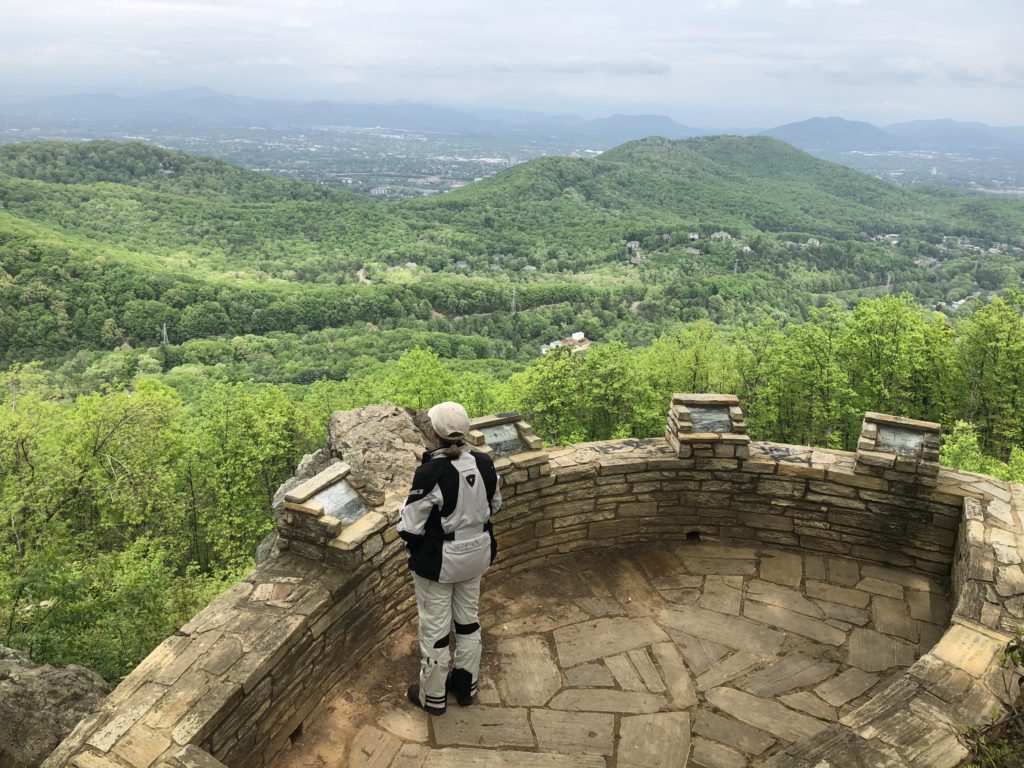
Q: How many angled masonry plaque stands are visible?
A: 4